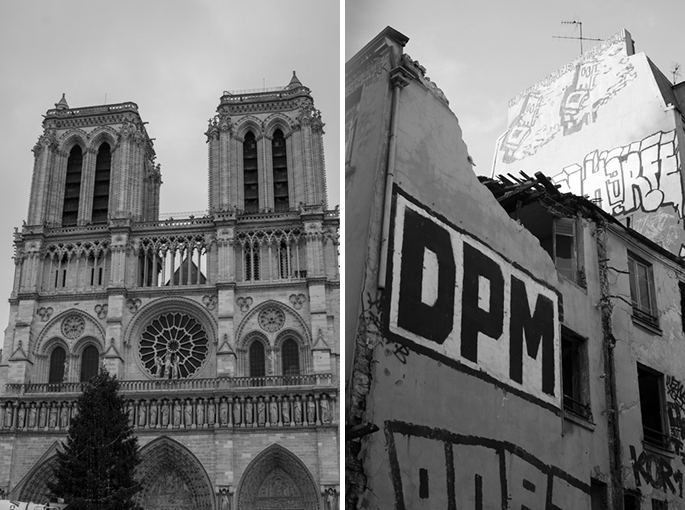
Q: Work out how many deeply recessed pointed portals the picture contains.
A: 3